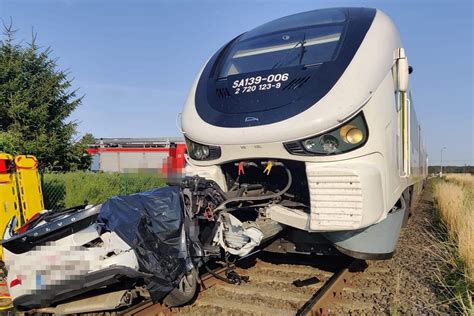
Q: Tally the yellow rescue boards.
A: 2